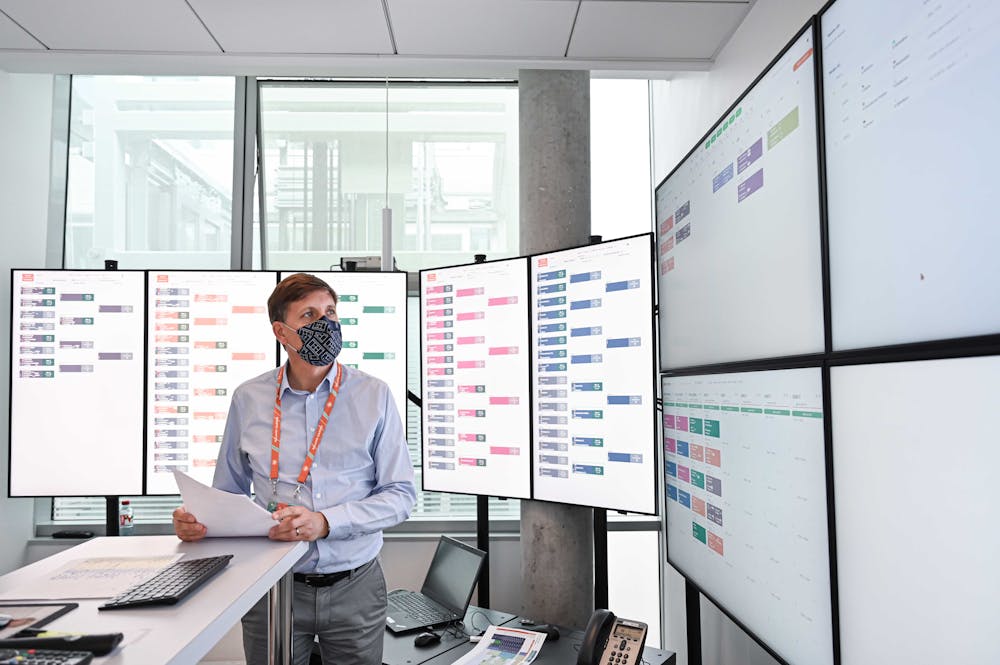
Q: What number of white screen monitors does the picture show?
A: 9